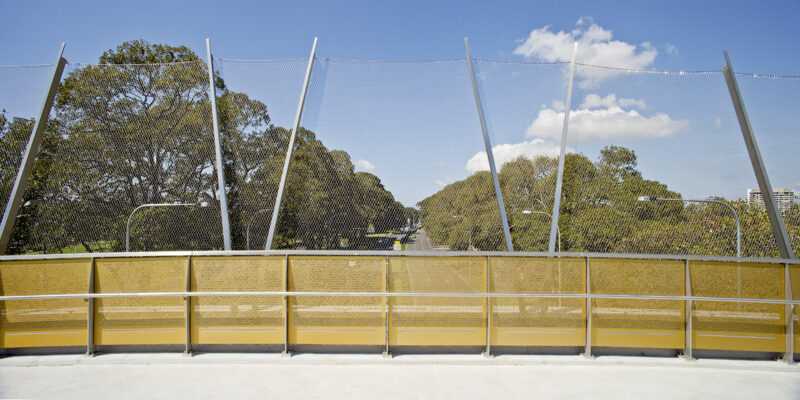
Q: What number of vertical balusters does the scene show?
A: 8